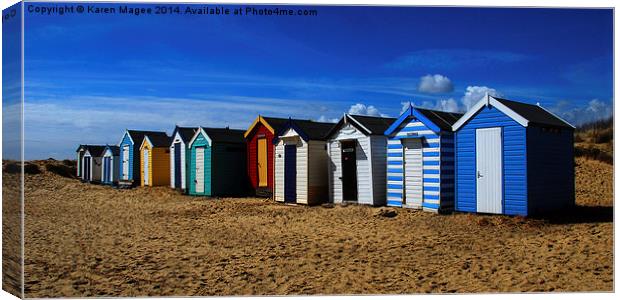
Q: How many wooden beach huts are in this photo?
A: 12